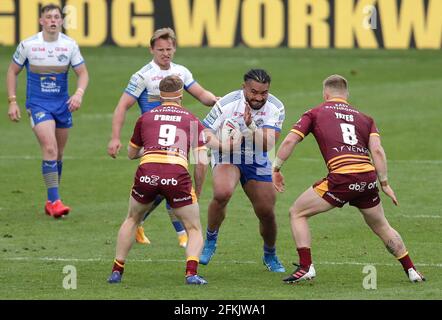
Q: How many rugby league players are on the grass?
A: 5